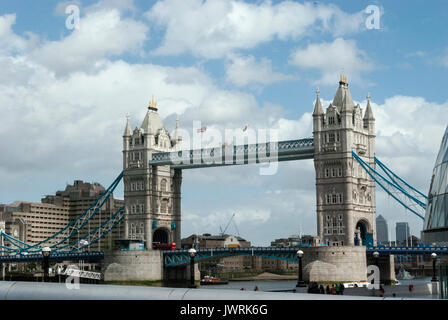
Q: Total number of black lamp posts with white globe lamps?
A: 5